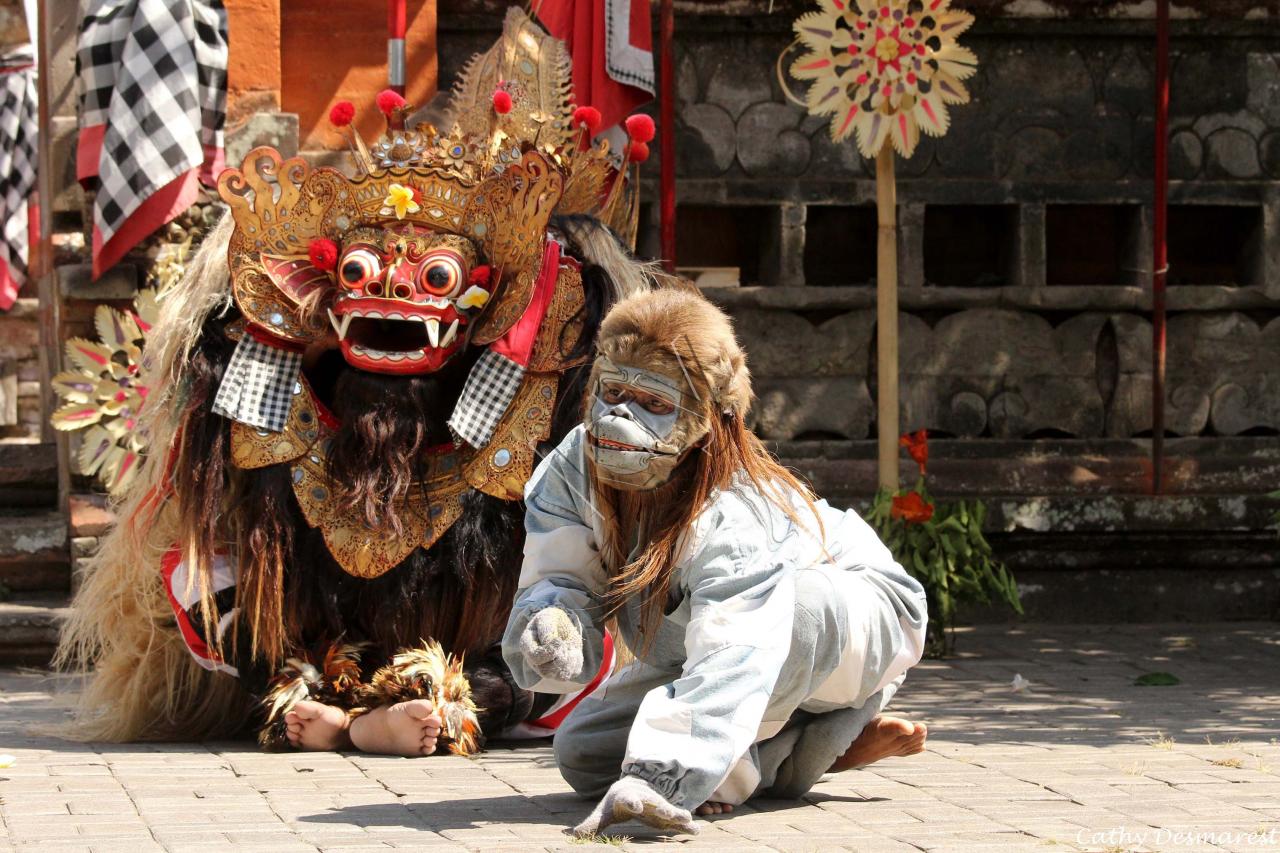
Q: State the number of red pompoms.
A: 8